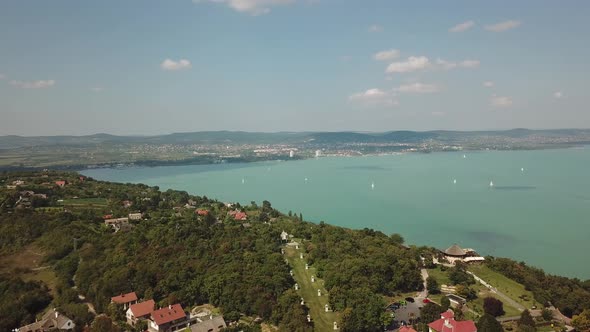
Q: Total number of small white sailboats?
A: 7